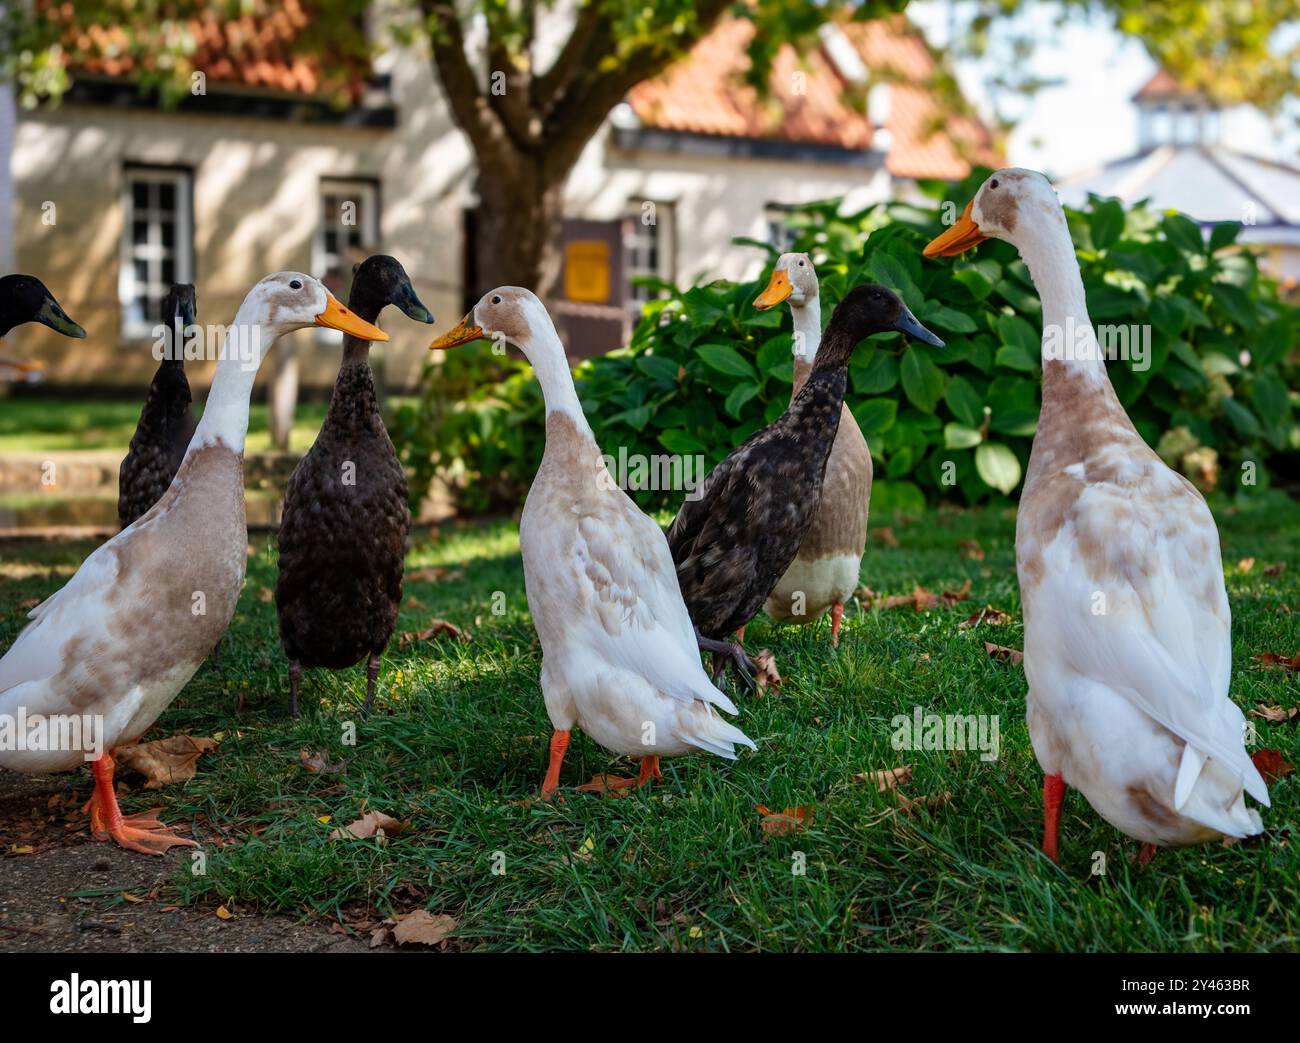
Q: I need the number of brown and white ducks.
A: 4